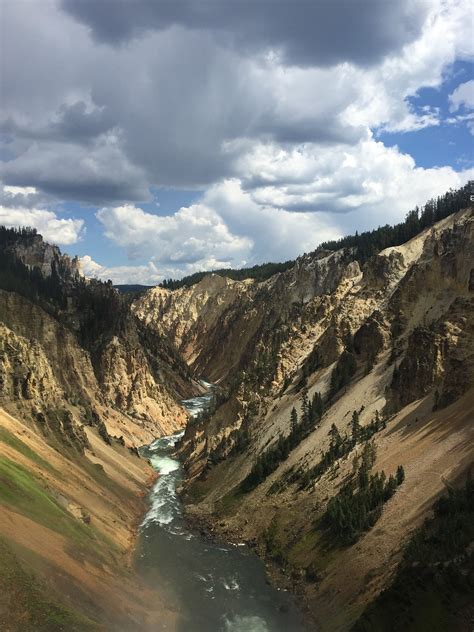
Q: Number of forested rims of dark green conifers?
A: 2